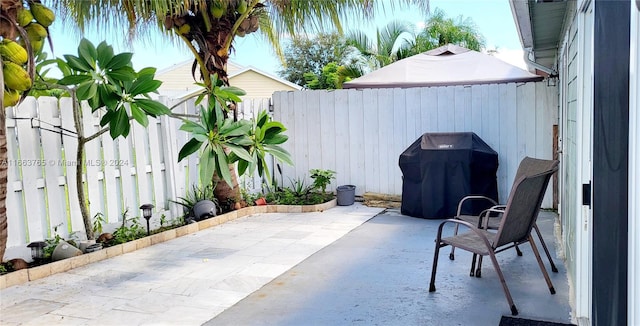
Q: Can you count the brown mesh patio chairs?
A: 2